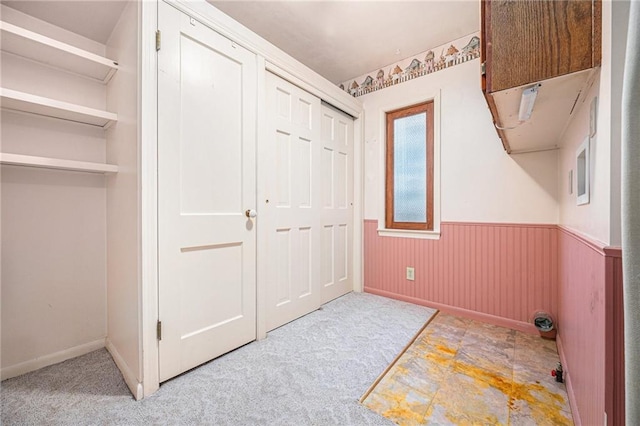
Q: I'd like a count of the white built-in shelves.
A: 3